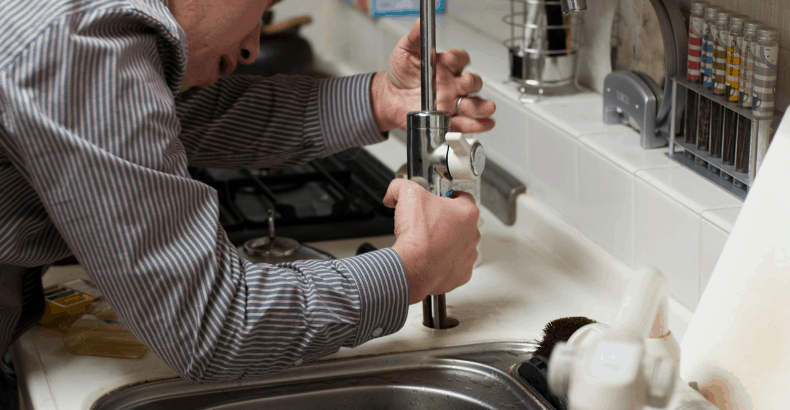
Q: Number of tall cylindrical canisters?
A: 6